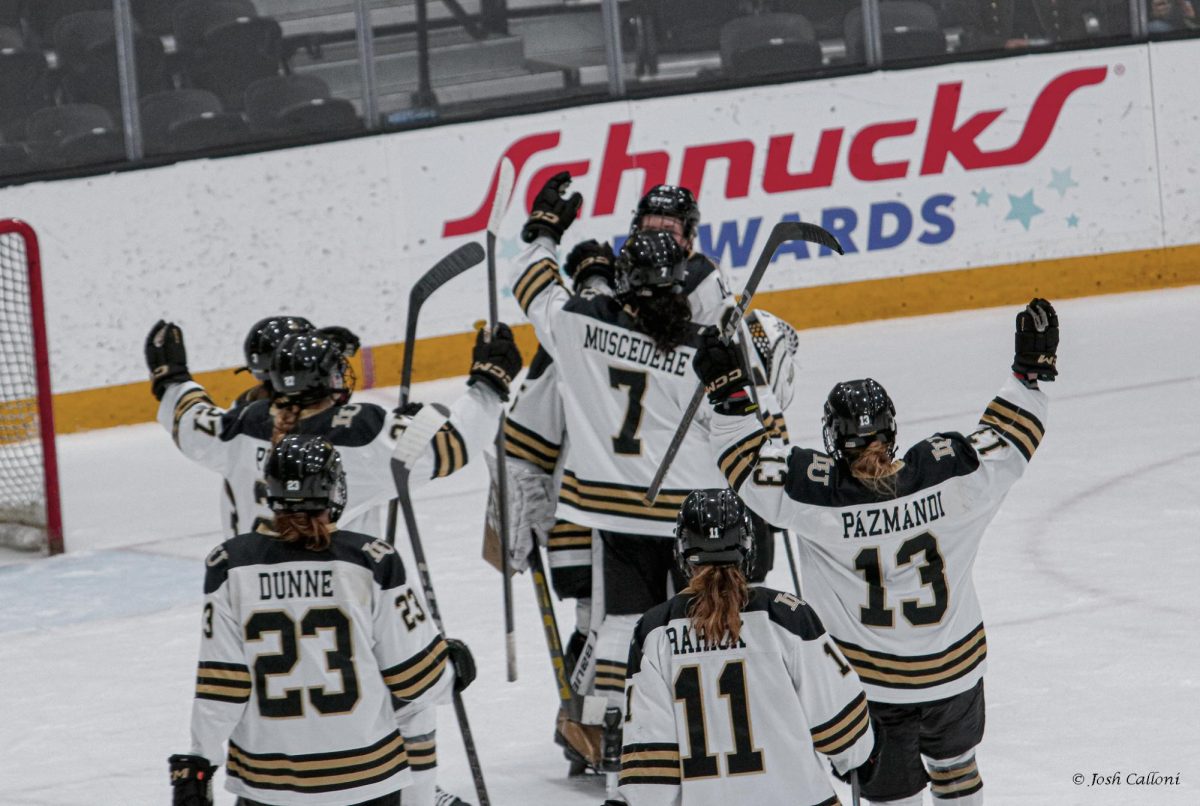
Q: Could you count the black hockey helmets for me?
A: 7